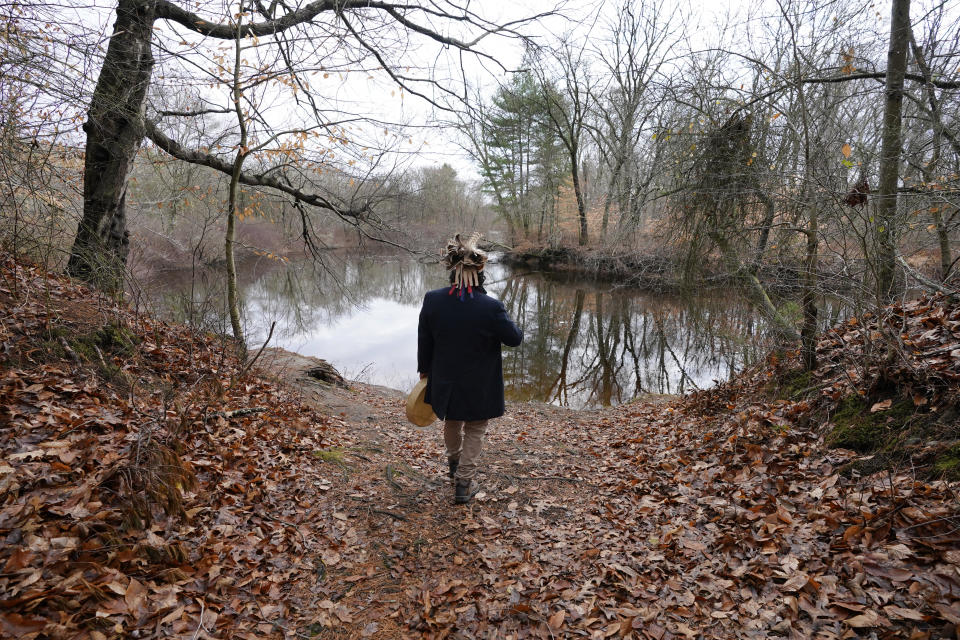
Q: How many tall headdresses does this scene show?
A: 1